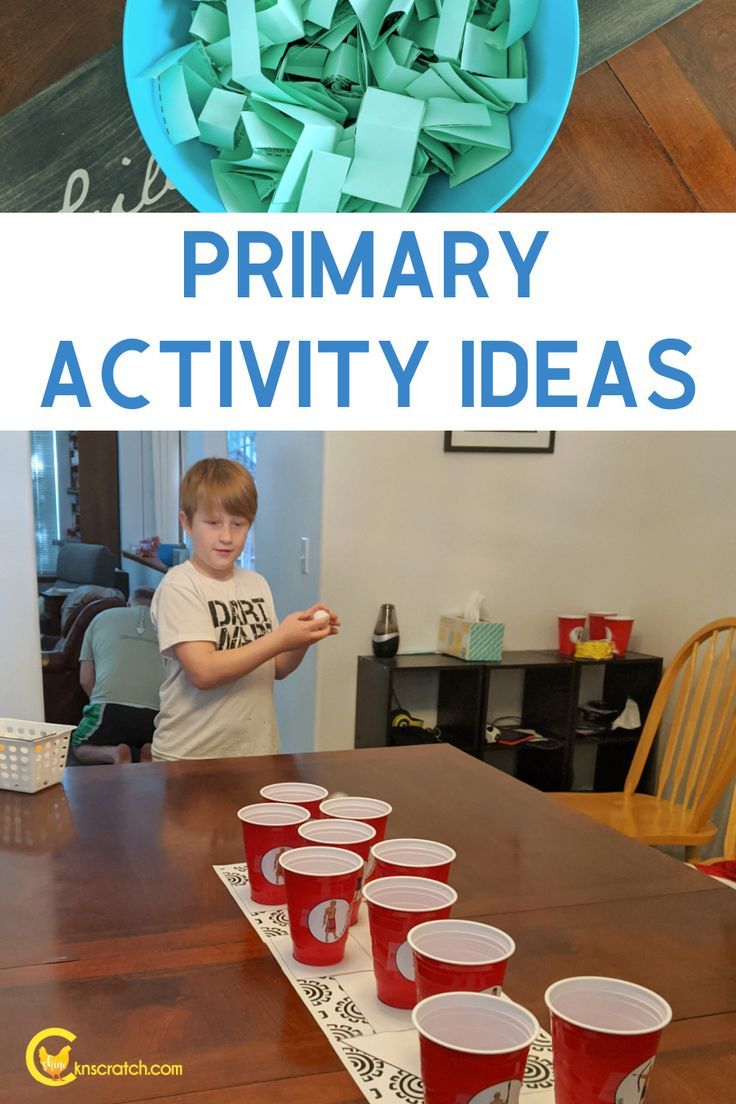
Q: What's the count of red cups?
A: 13